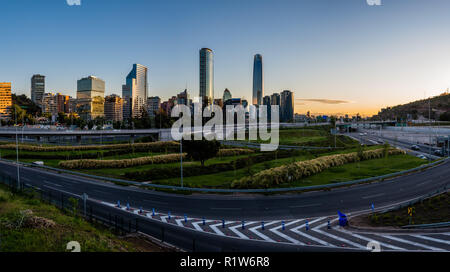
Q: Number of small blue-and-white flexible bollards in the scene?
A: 13